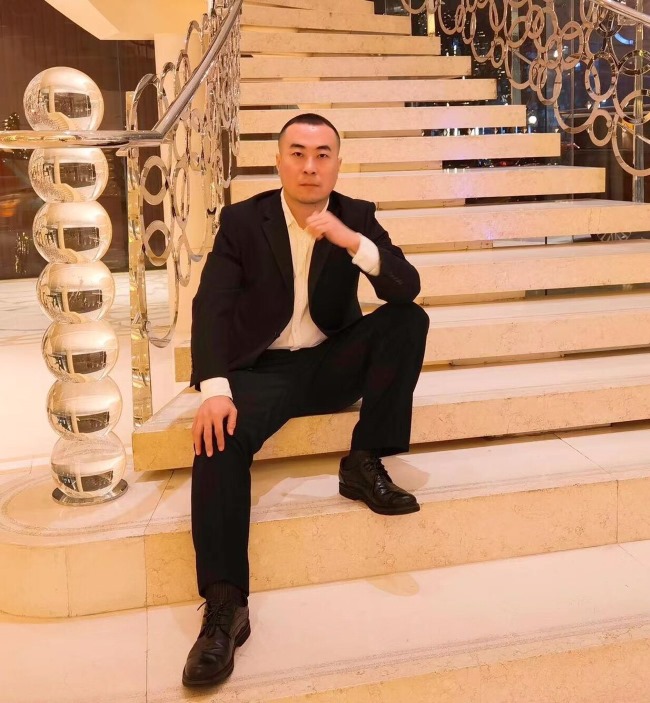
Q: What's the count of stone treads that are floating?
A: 12